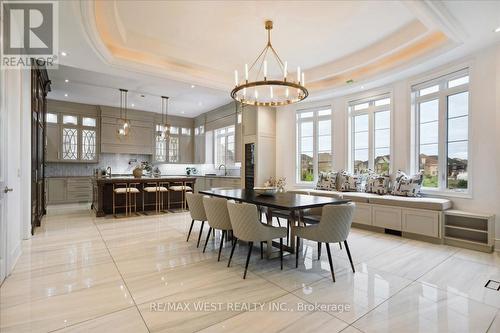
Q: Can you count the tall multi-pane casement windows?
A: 3